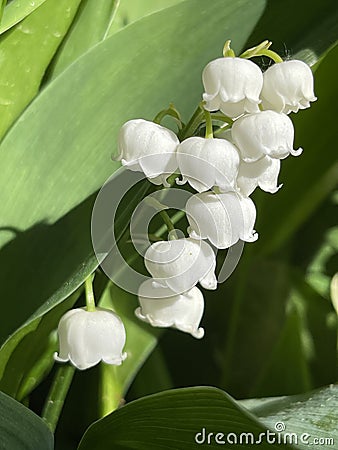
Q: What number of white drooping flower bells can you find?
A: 10